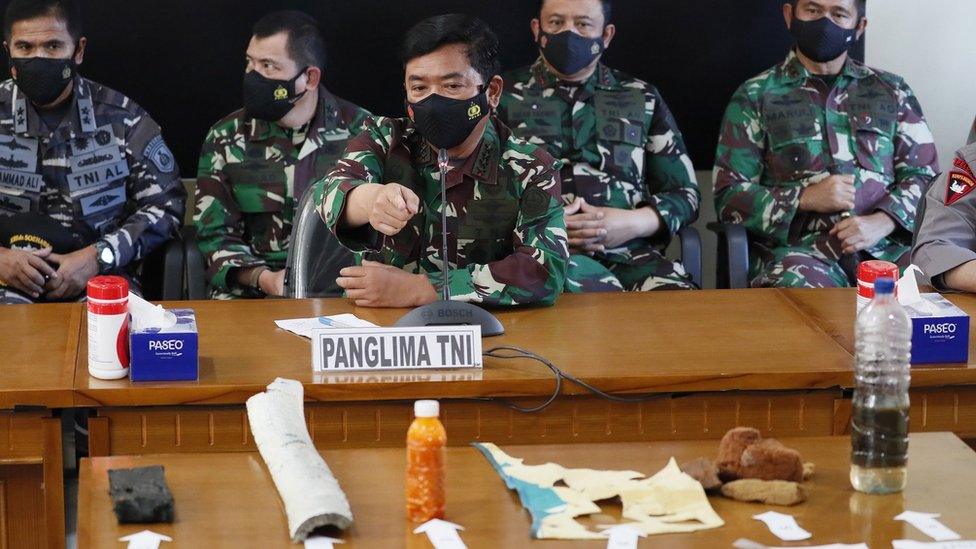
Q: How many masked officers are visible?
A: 5